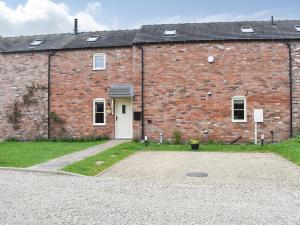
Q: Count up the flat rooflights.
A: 5